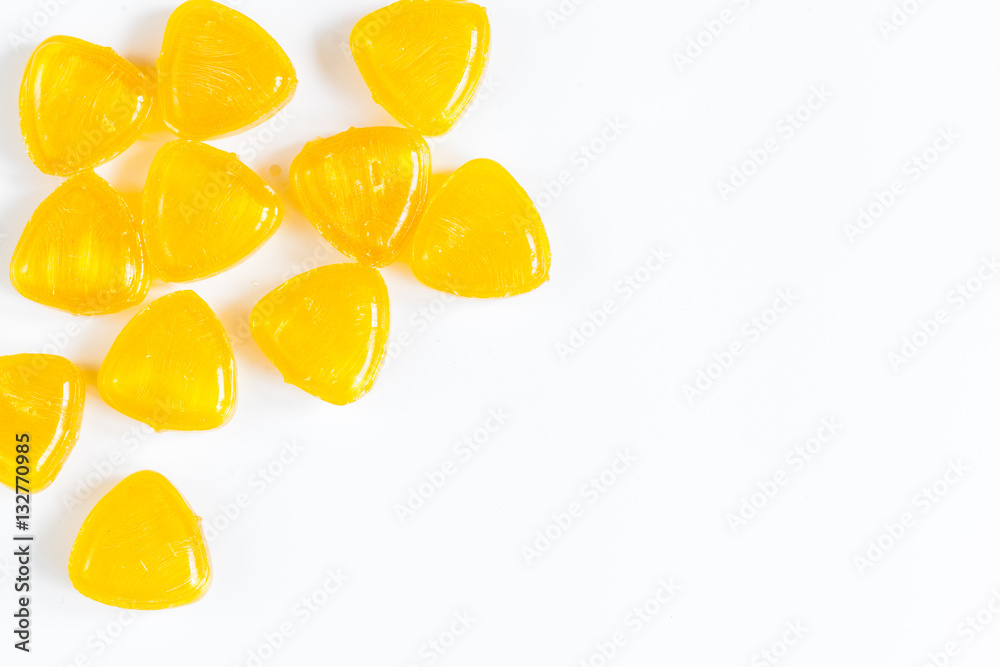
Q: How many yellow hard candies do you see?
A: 11